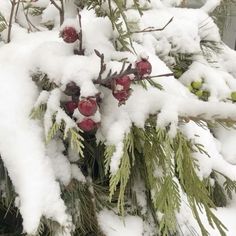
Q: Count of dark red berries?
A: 7